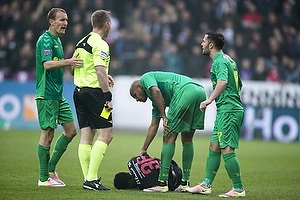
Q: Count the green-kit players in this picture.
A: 3